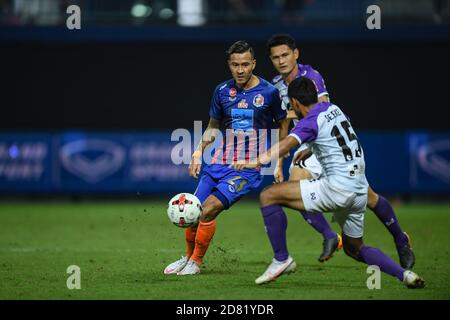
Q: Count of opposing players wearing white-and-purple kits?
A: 2